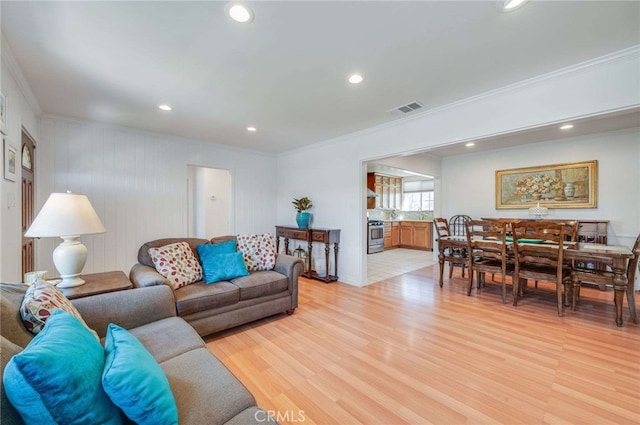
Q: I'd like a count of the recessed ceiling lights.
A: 7